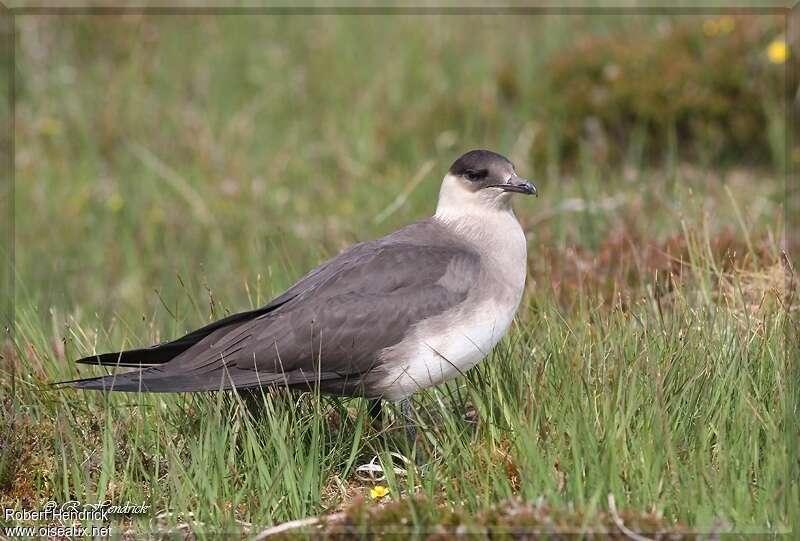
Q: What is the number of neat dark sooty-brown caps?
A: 1